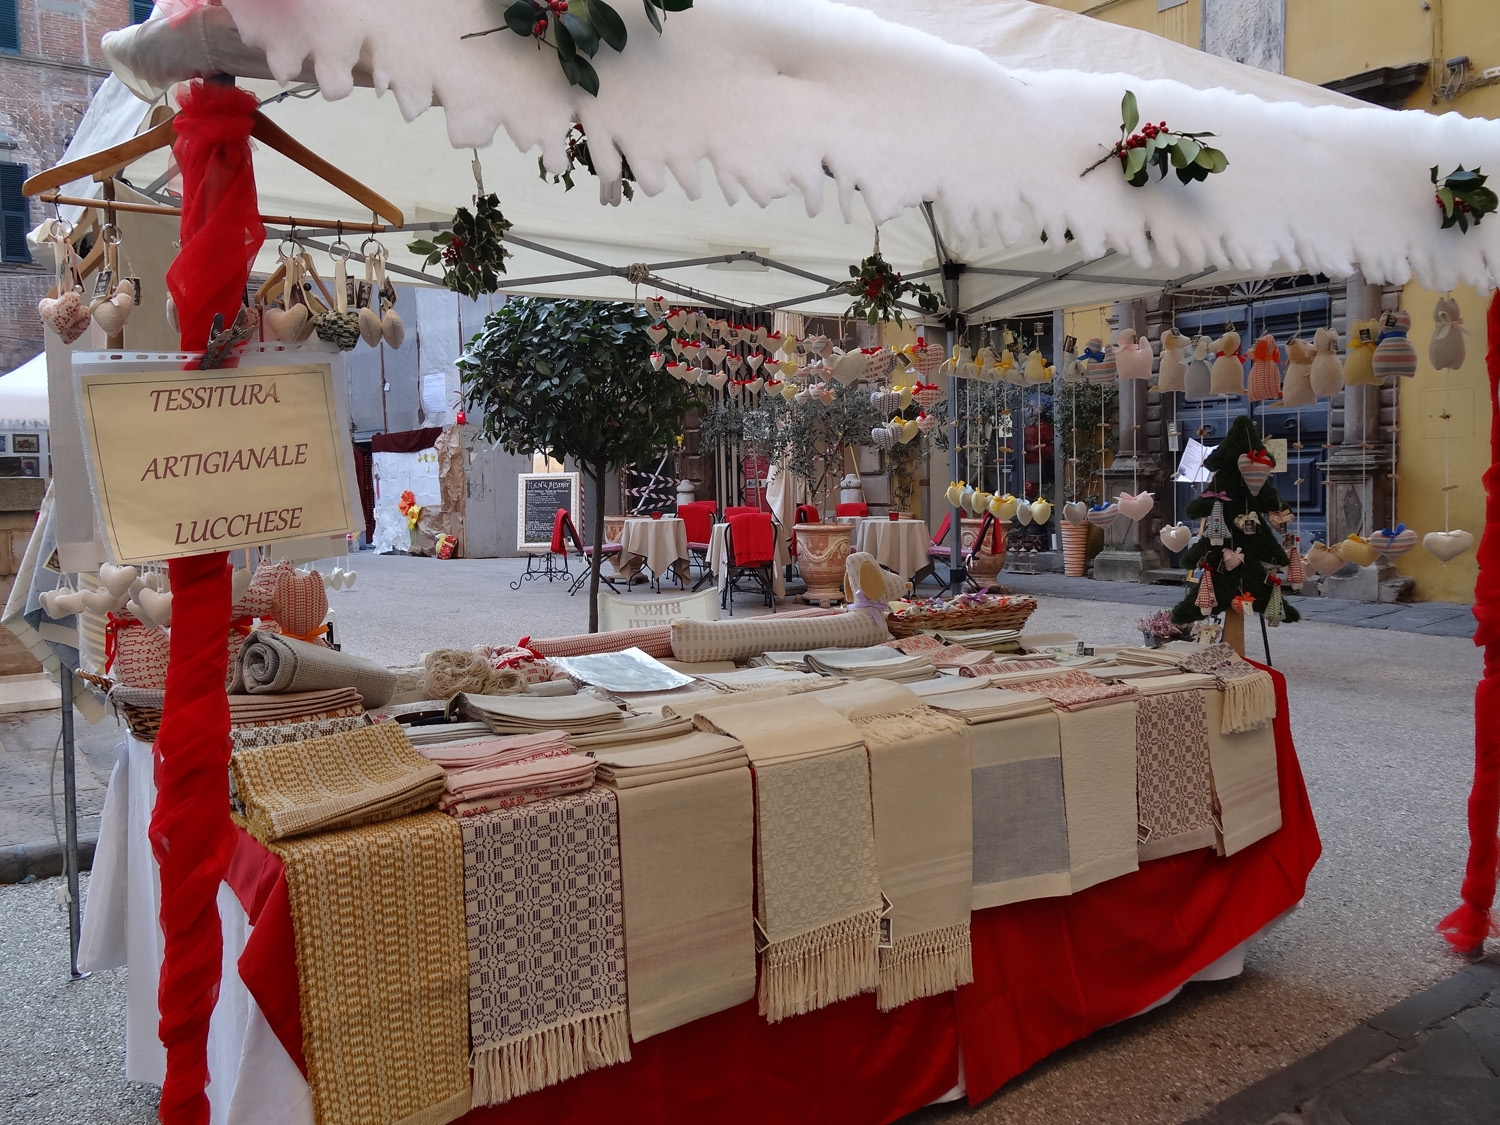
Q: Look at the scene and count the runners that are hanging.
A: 9